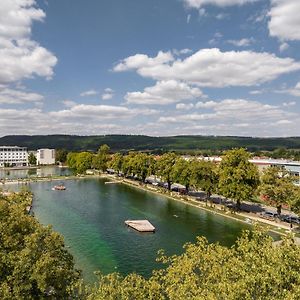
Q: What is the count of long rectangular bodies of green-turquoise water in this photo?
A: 1